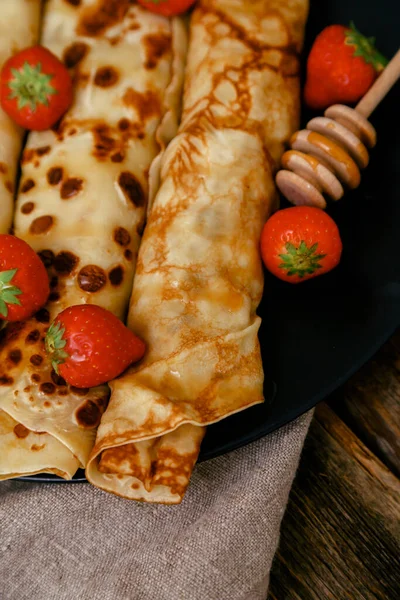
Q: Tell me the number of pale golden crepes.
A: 3